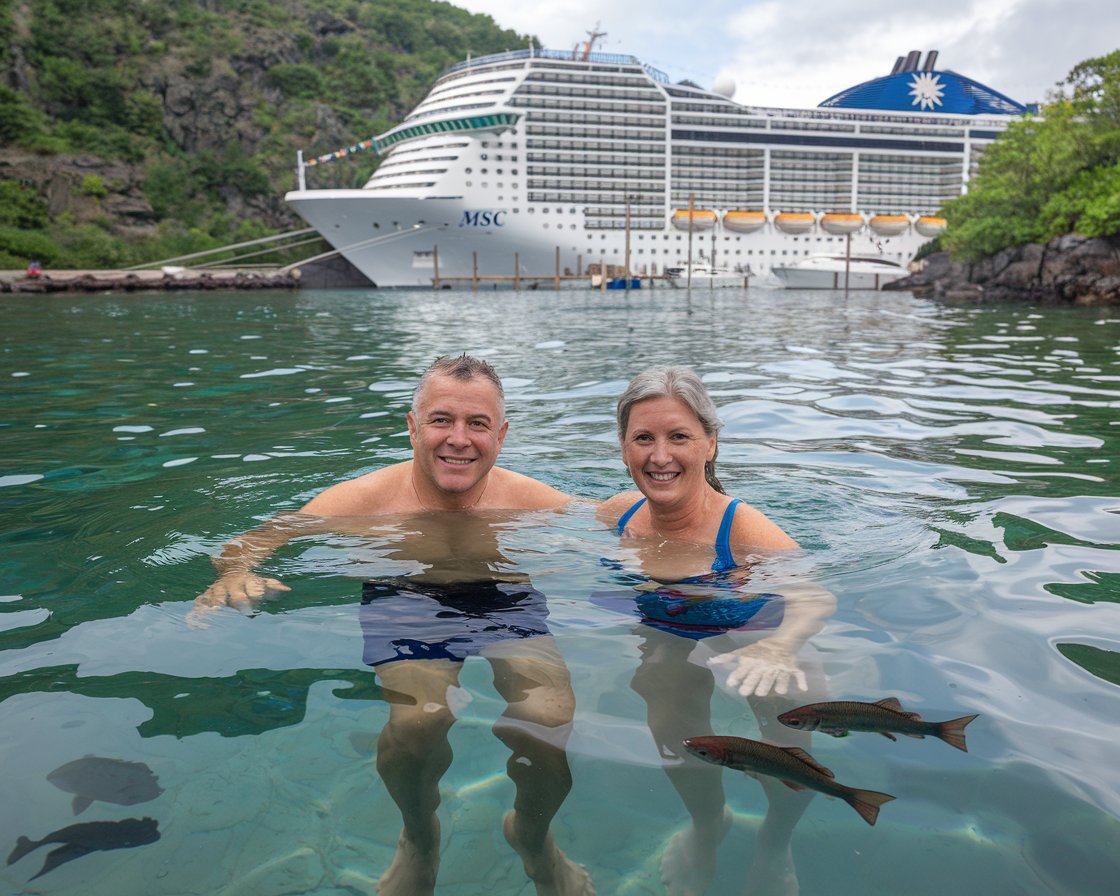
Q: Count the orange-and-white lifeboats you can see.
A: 6